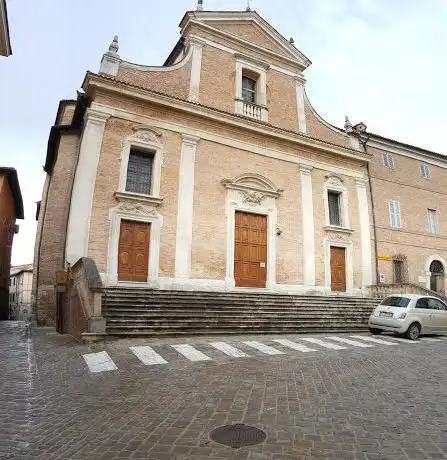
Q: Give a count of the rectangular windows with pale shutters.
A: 4